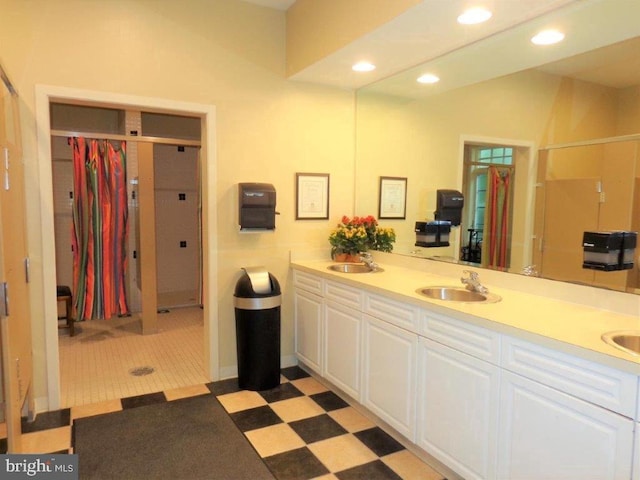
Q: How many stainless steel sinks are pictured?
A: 3